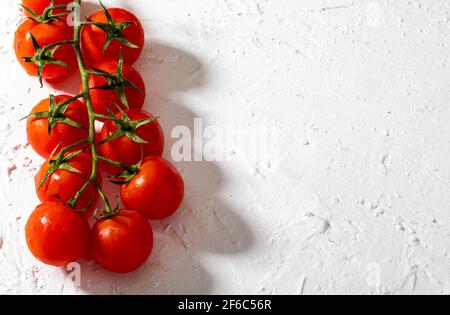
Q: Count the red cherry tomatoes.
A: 10